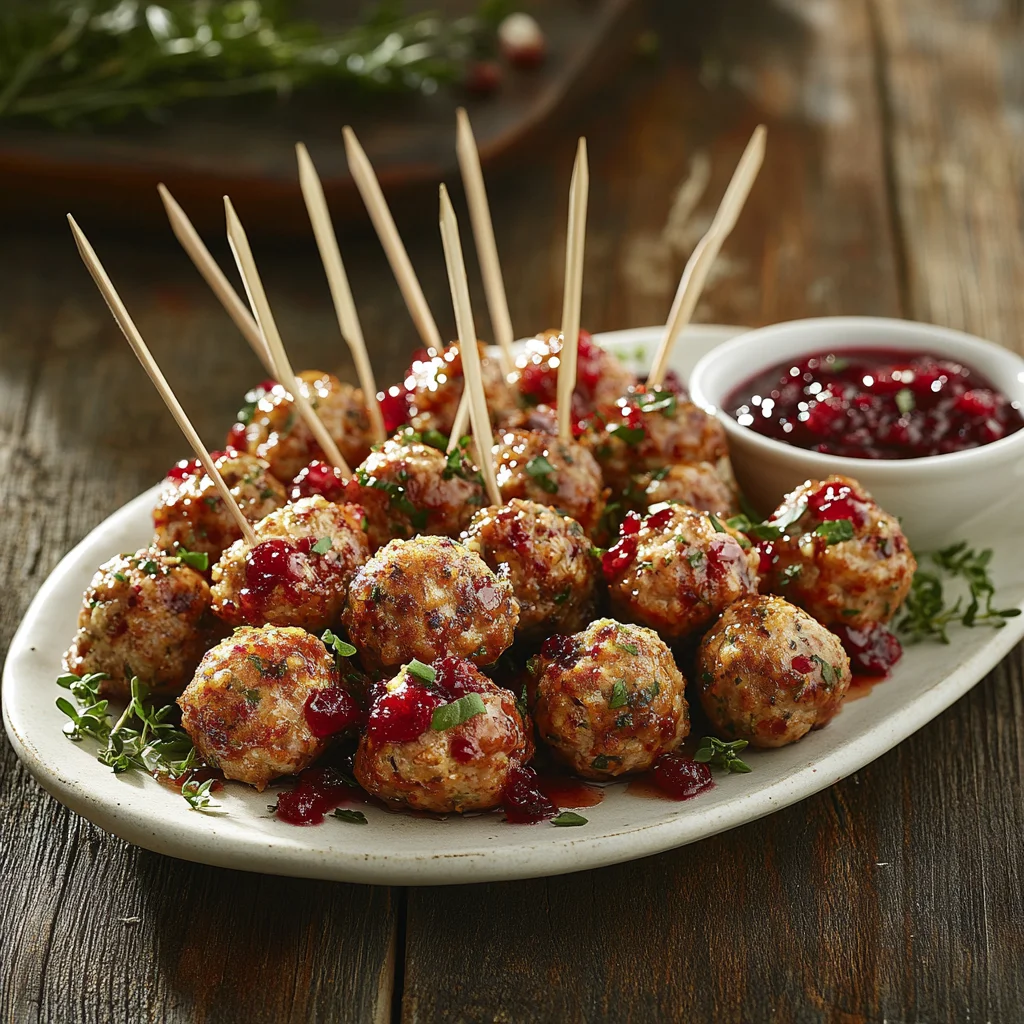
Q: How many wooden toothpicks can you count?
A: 9